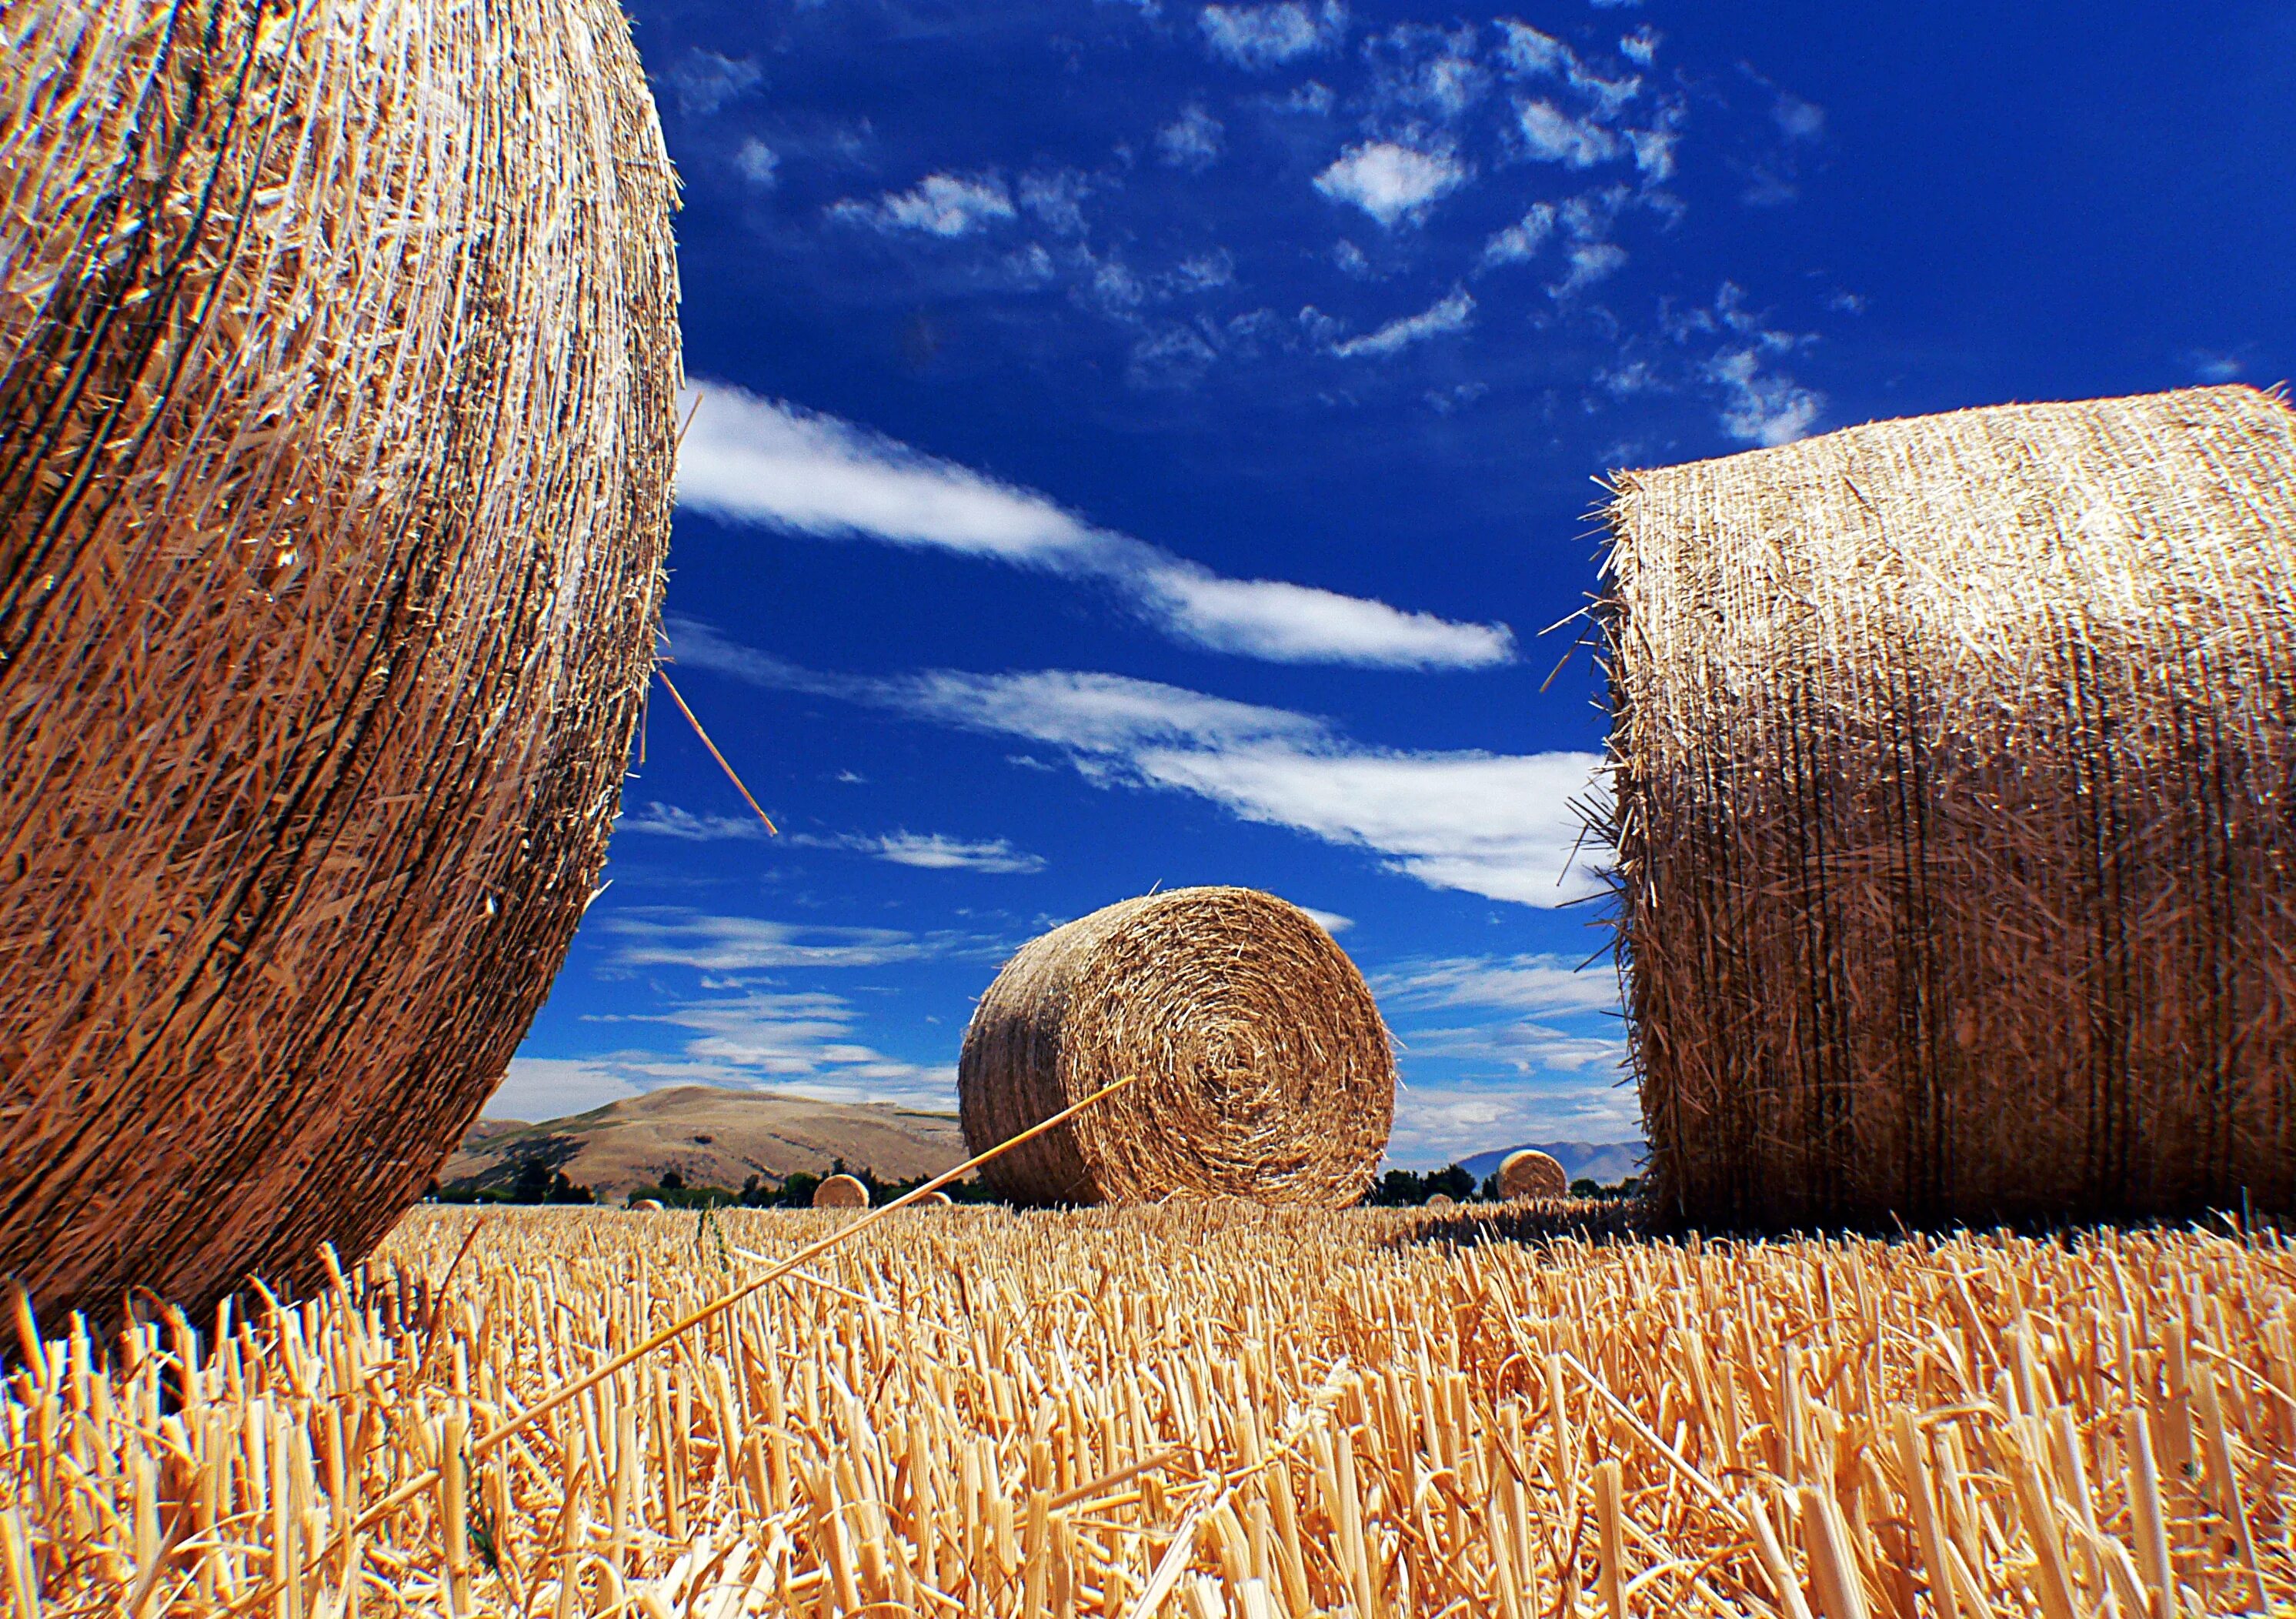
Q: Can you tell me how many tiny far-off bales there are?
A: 5